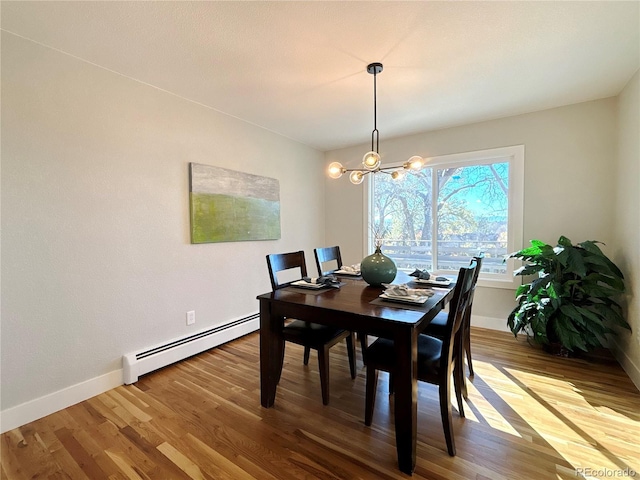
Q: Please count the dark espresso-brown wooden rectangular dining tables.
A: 1